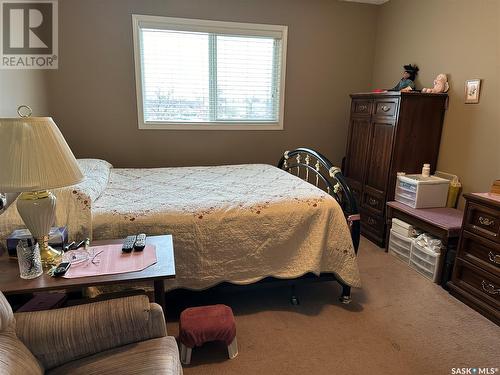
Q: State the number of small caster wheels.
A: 2